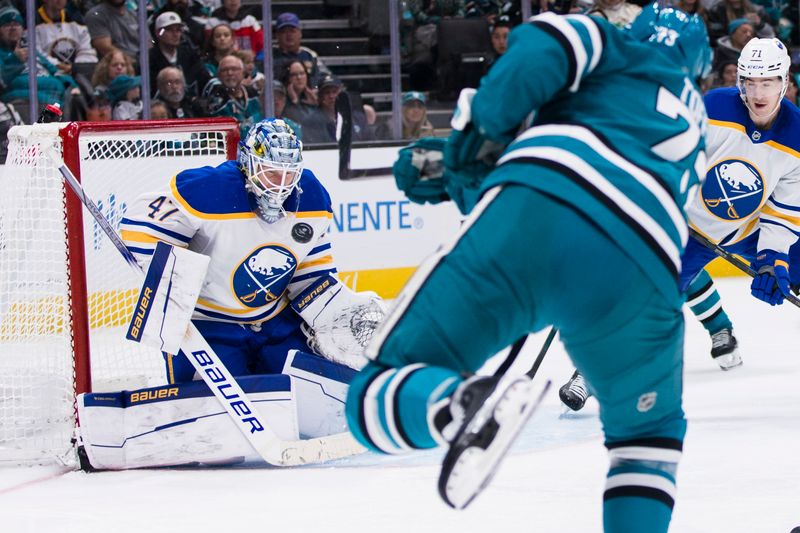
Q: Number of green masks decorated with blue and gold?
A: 0